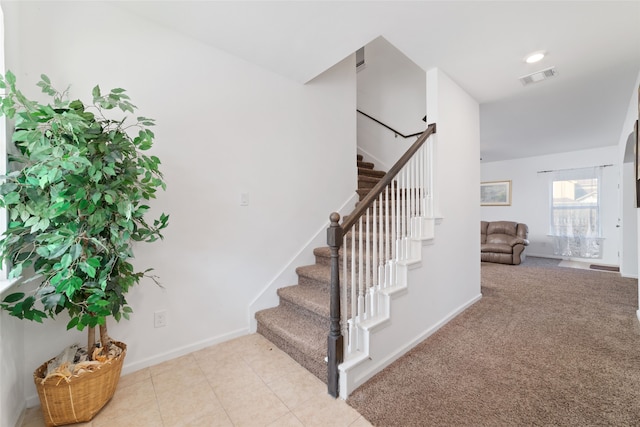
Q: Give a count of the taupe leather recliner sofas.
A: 1